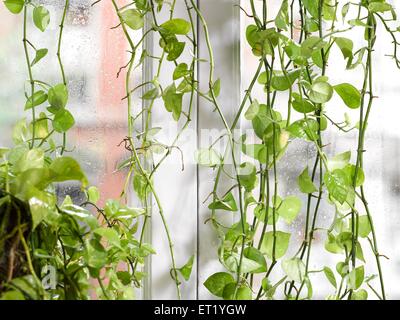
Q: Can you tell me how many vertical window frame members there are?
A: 2